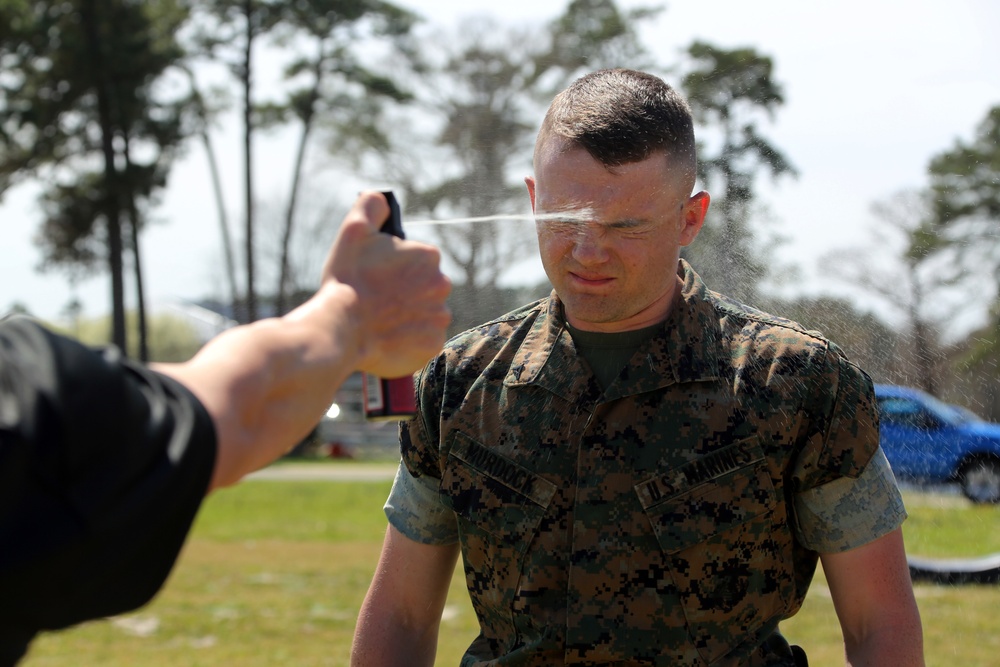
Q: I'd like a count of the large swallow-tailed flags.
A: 0